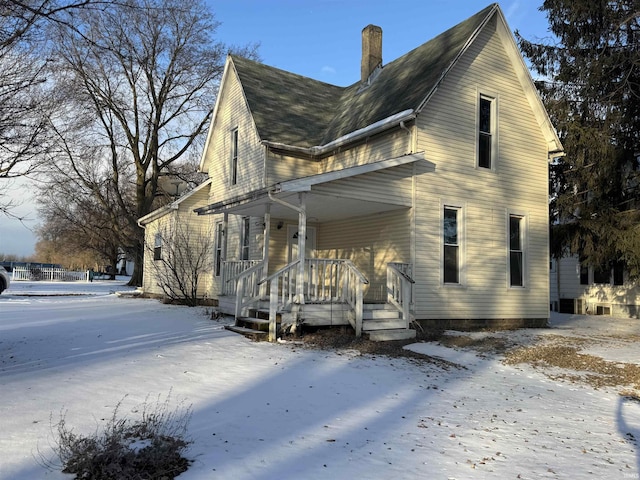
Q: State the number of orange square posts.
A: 0